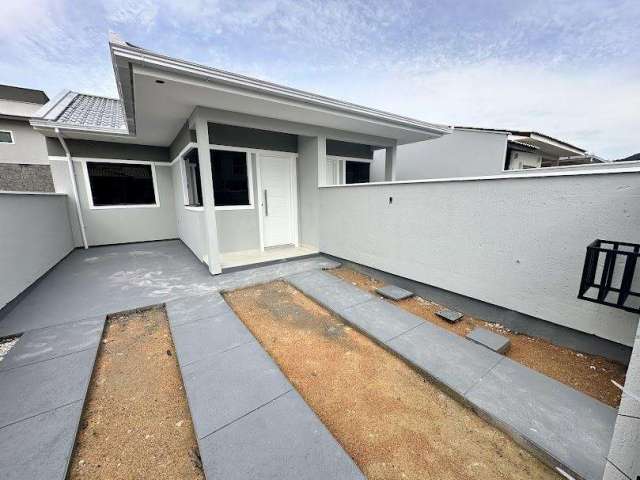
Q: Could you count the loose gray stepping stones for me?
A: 3